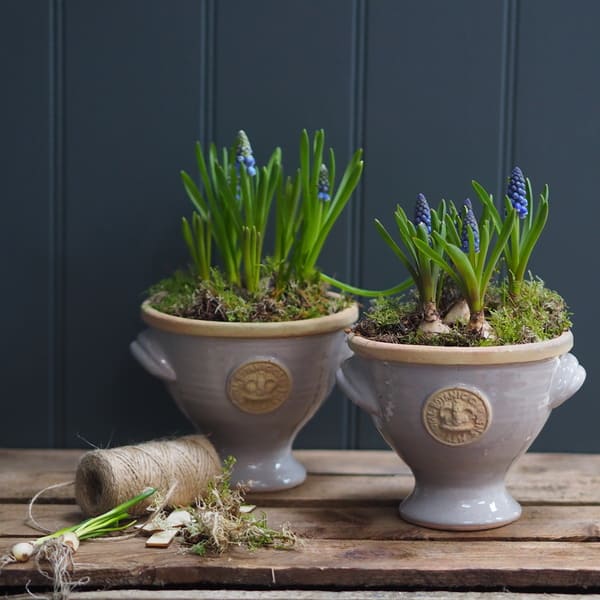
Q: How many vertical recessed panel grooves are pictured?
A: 4